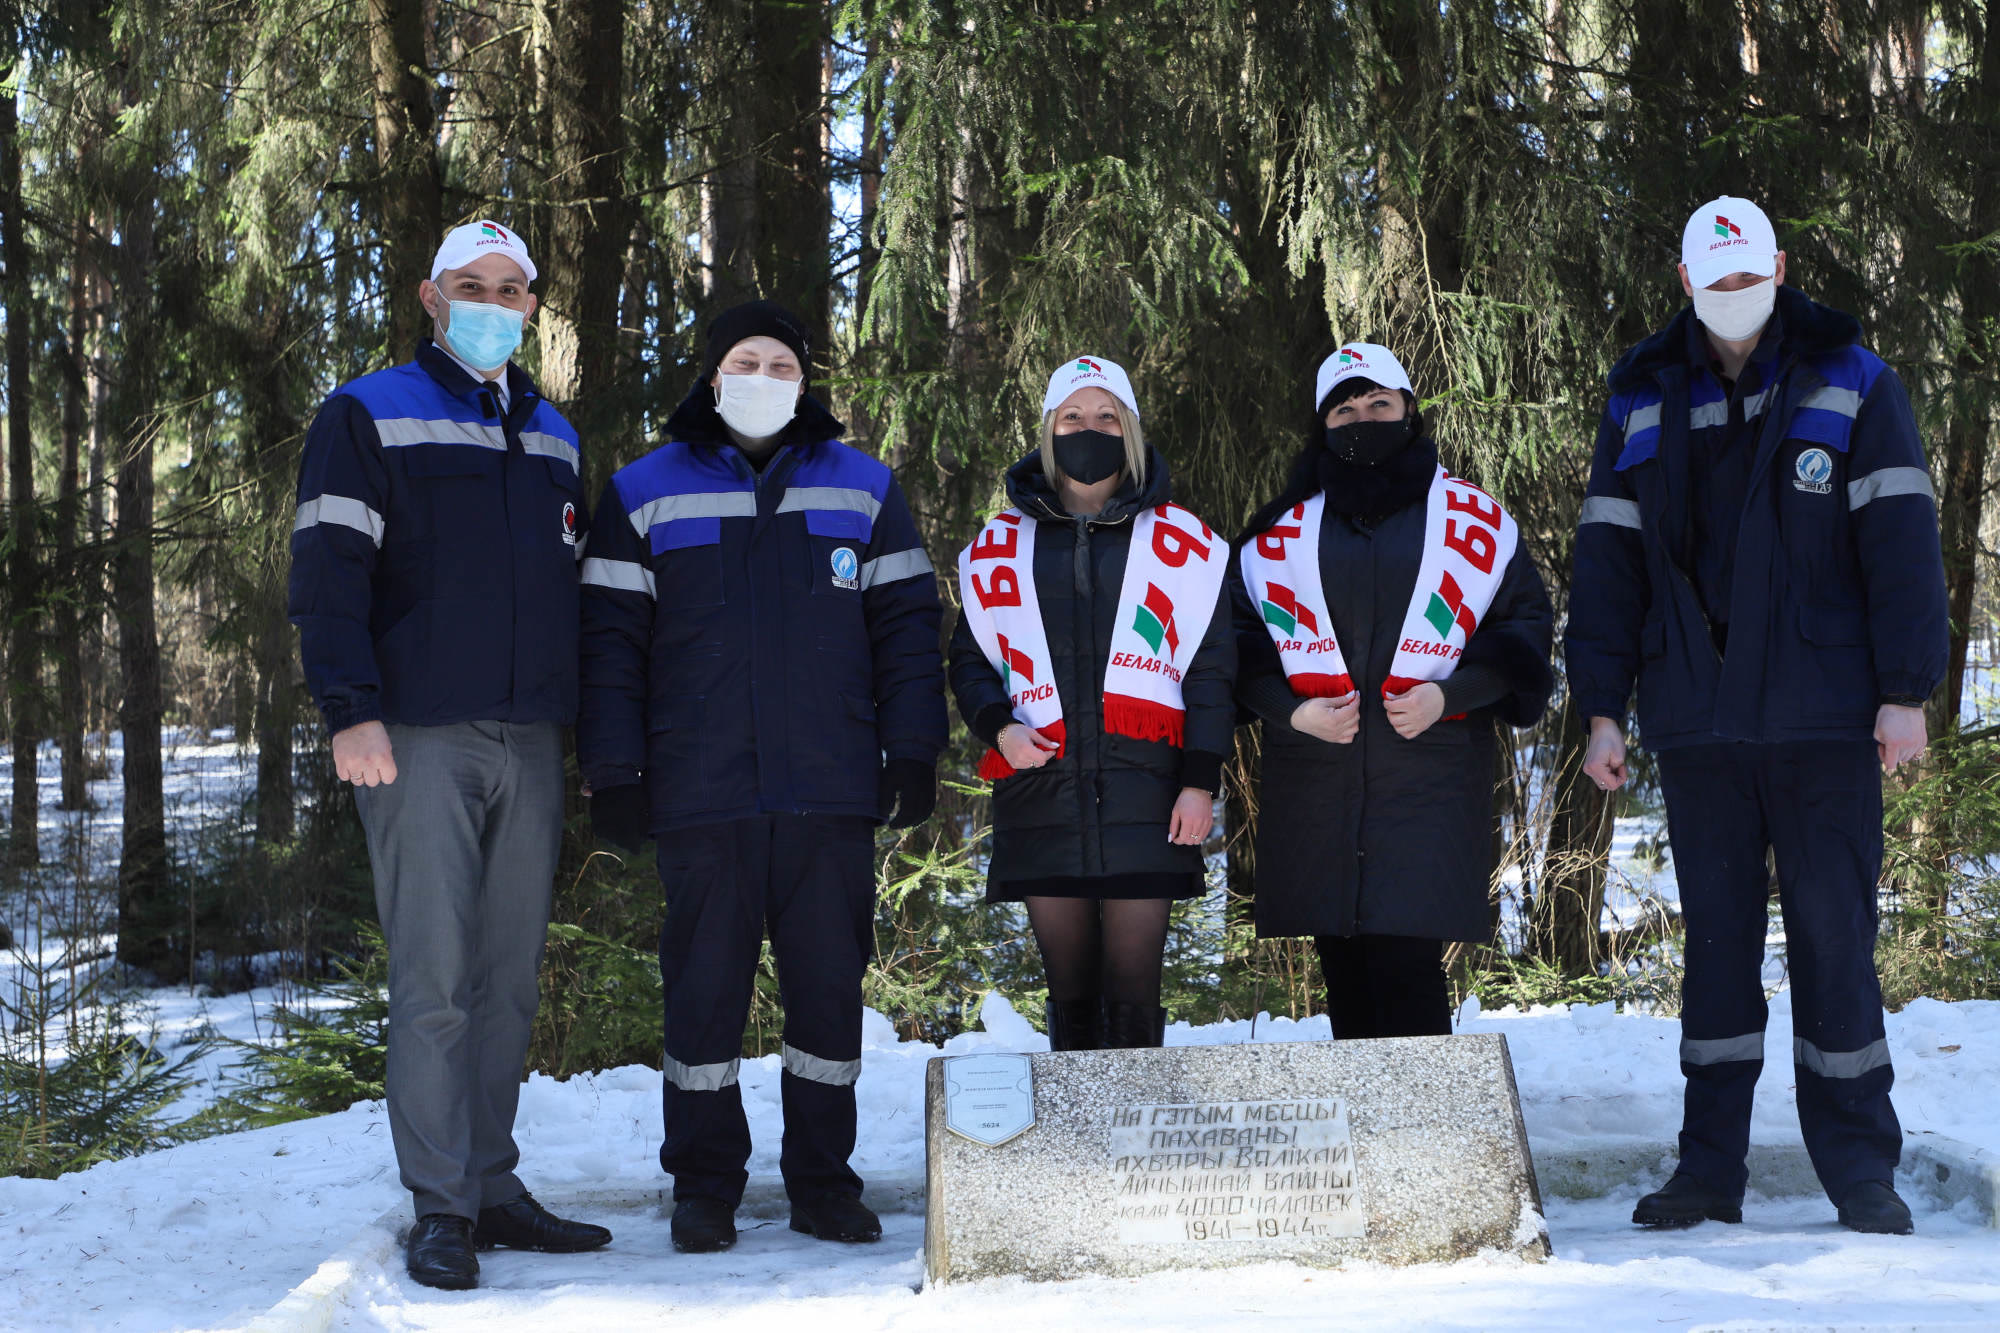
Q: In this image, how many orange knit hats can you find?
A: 0